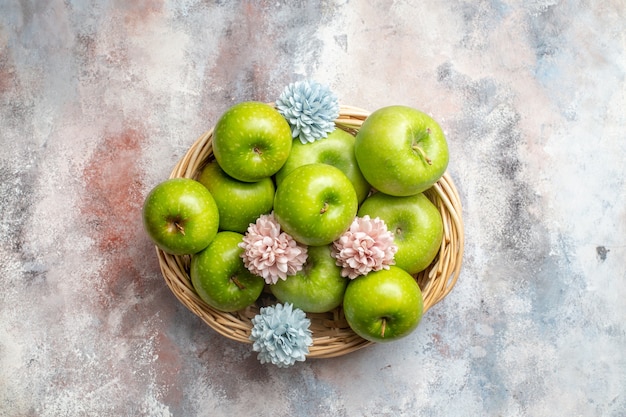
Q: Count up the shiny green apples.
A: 10